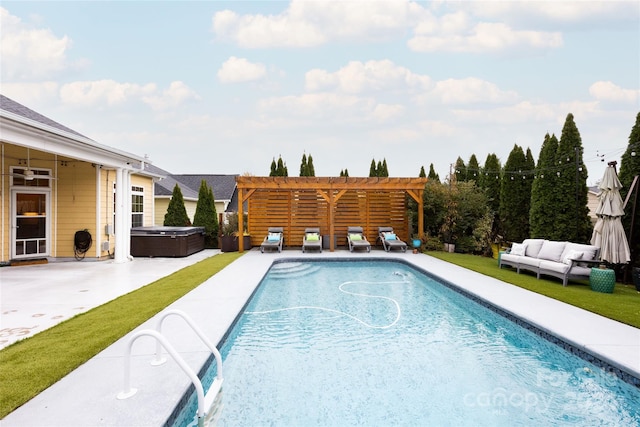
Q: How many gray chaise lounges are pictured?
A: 4